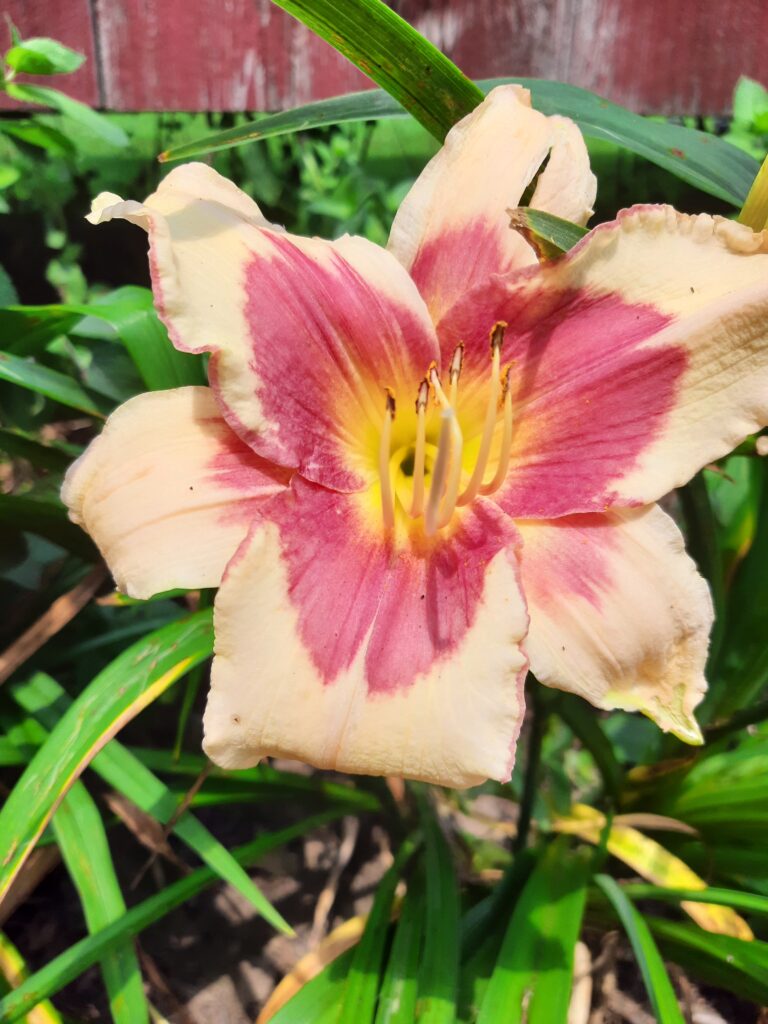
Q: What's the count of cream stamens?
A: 6